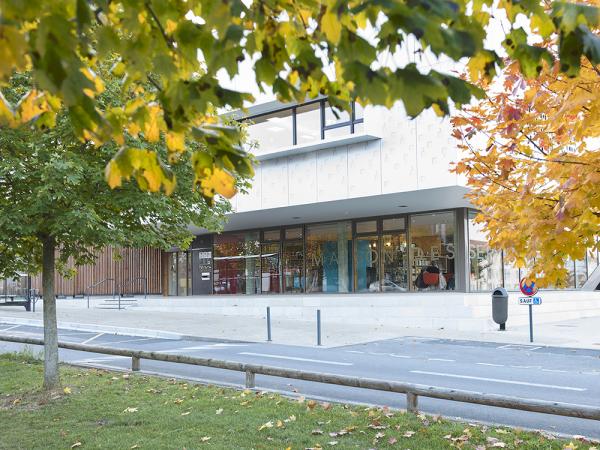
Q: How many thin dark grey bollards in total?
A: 2